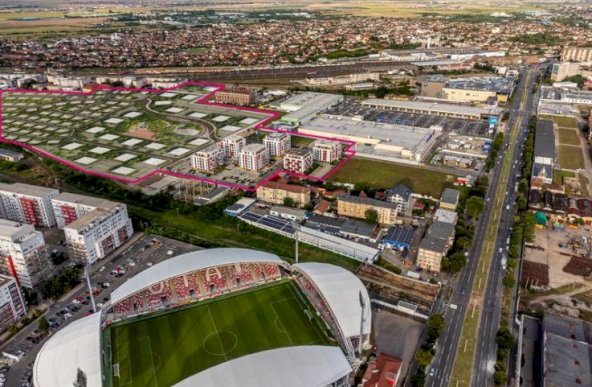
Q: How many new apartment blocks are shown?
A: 6